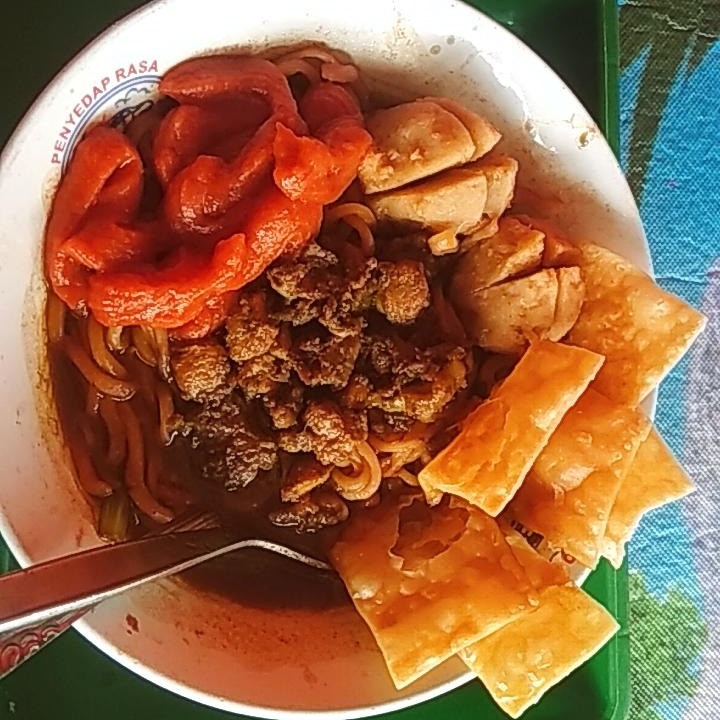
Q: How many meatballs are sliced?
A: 2